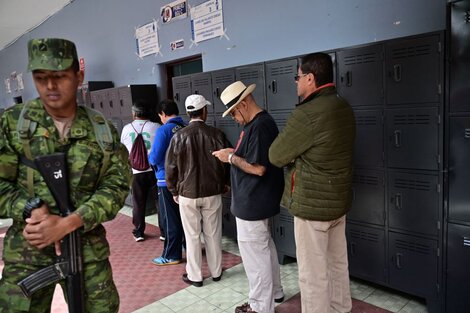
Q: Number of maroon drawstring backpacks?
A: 1